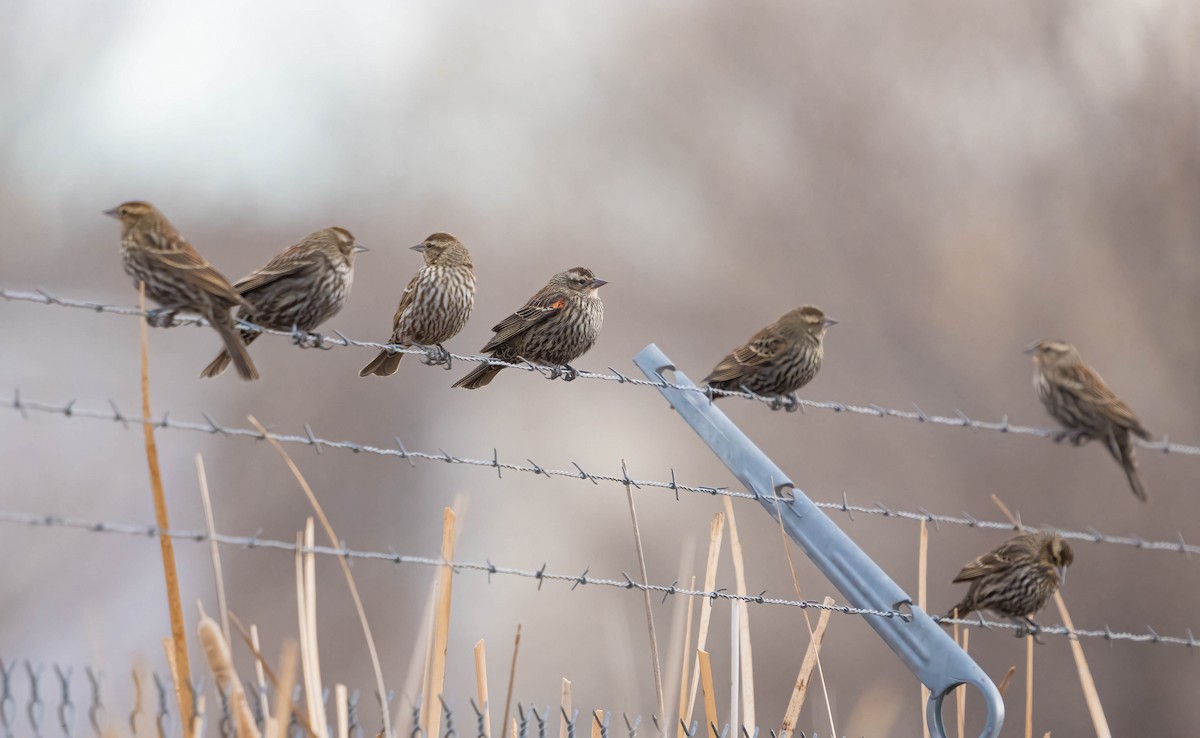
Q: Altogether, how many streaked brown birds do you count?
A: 7